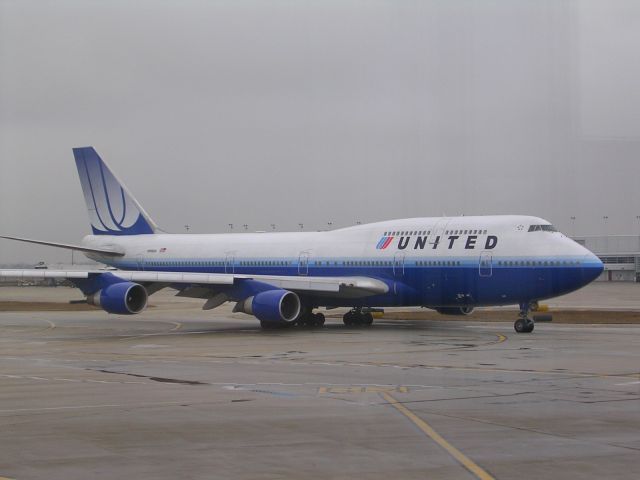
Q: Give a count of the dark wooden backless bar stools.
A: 0